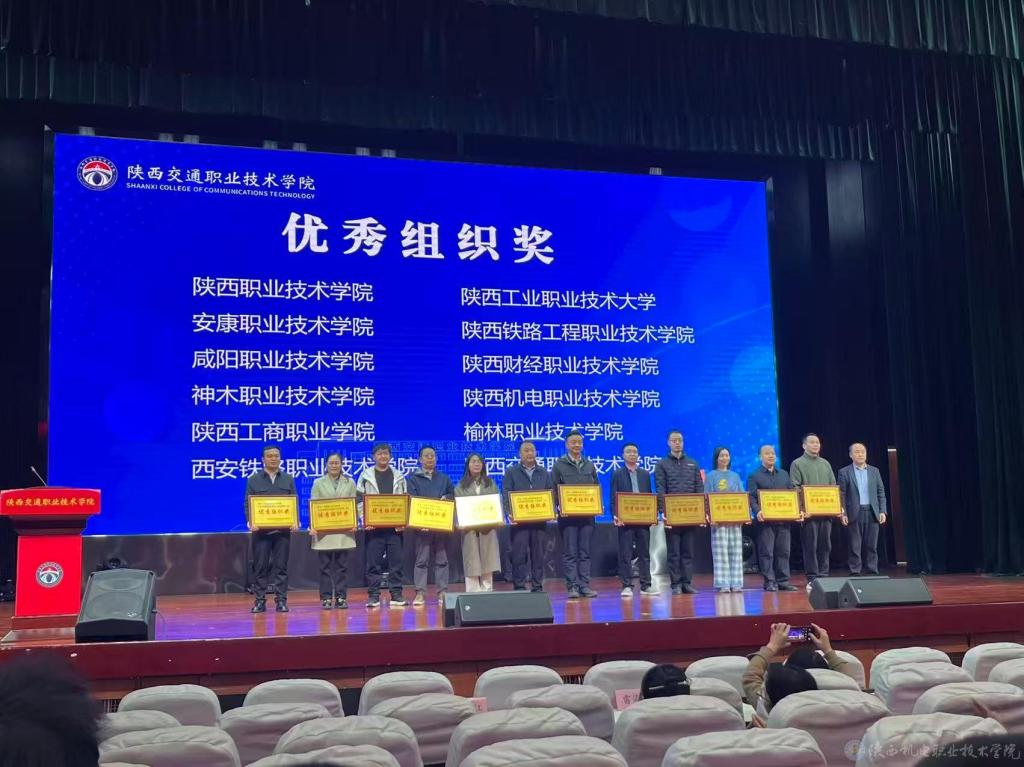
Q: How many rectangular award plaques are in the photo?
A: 12